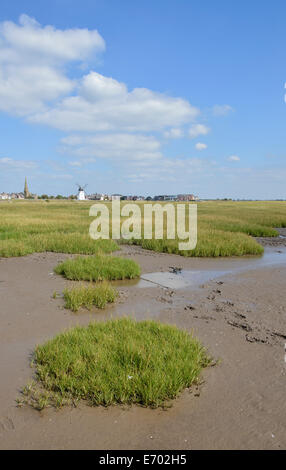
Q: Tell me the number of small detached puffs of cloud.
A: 5